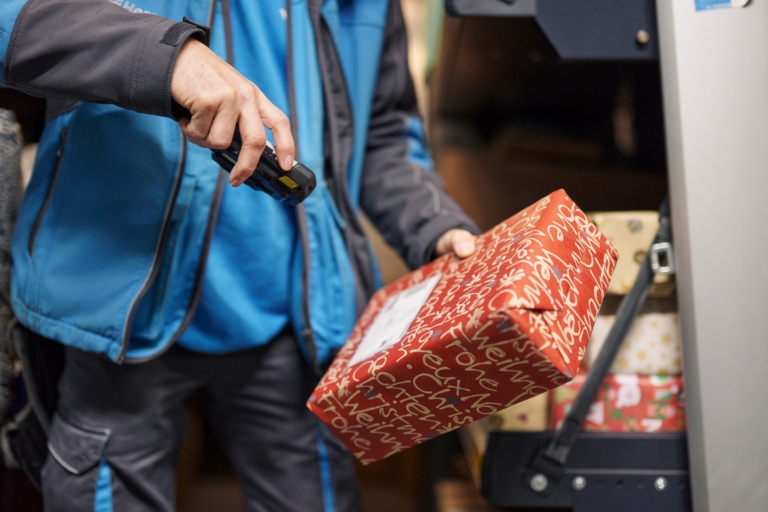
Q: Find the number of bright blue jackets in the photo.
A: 1